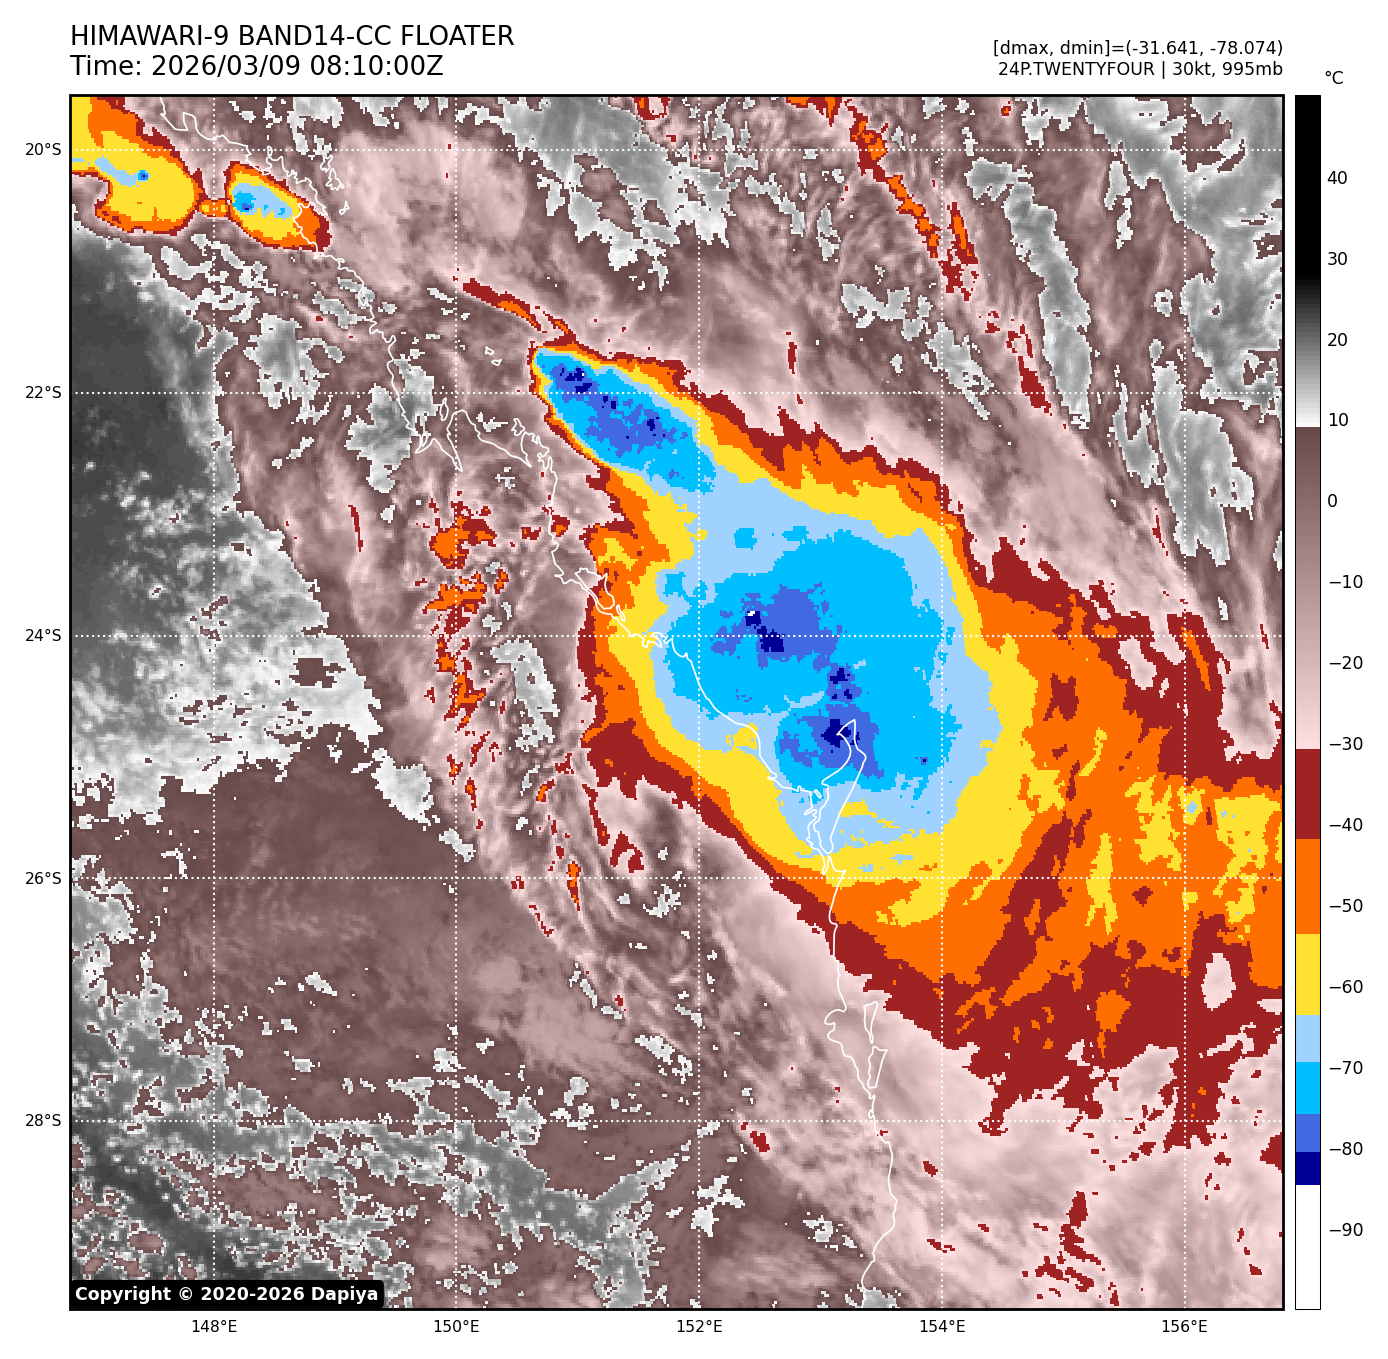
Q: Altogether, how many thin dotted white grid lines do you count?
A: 10